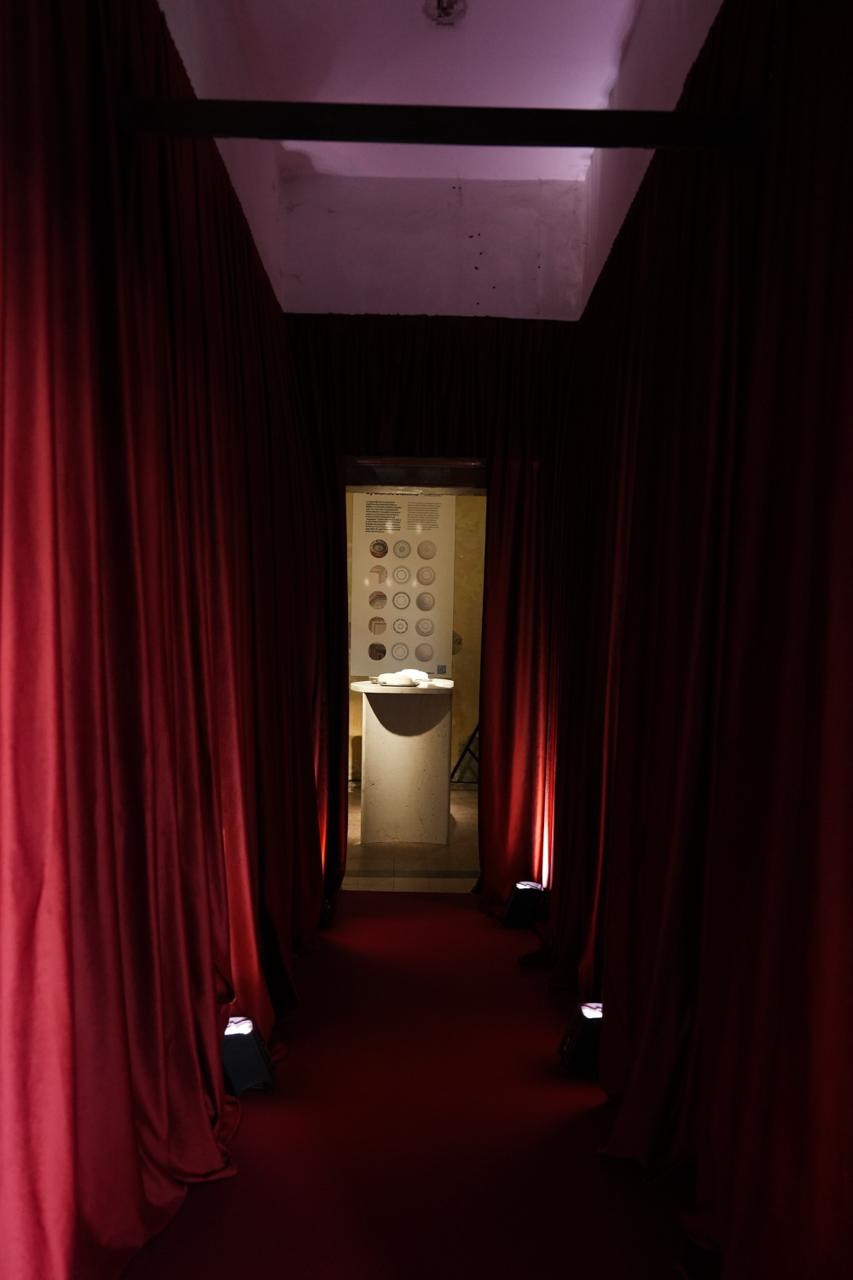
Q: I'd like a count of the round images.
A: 15